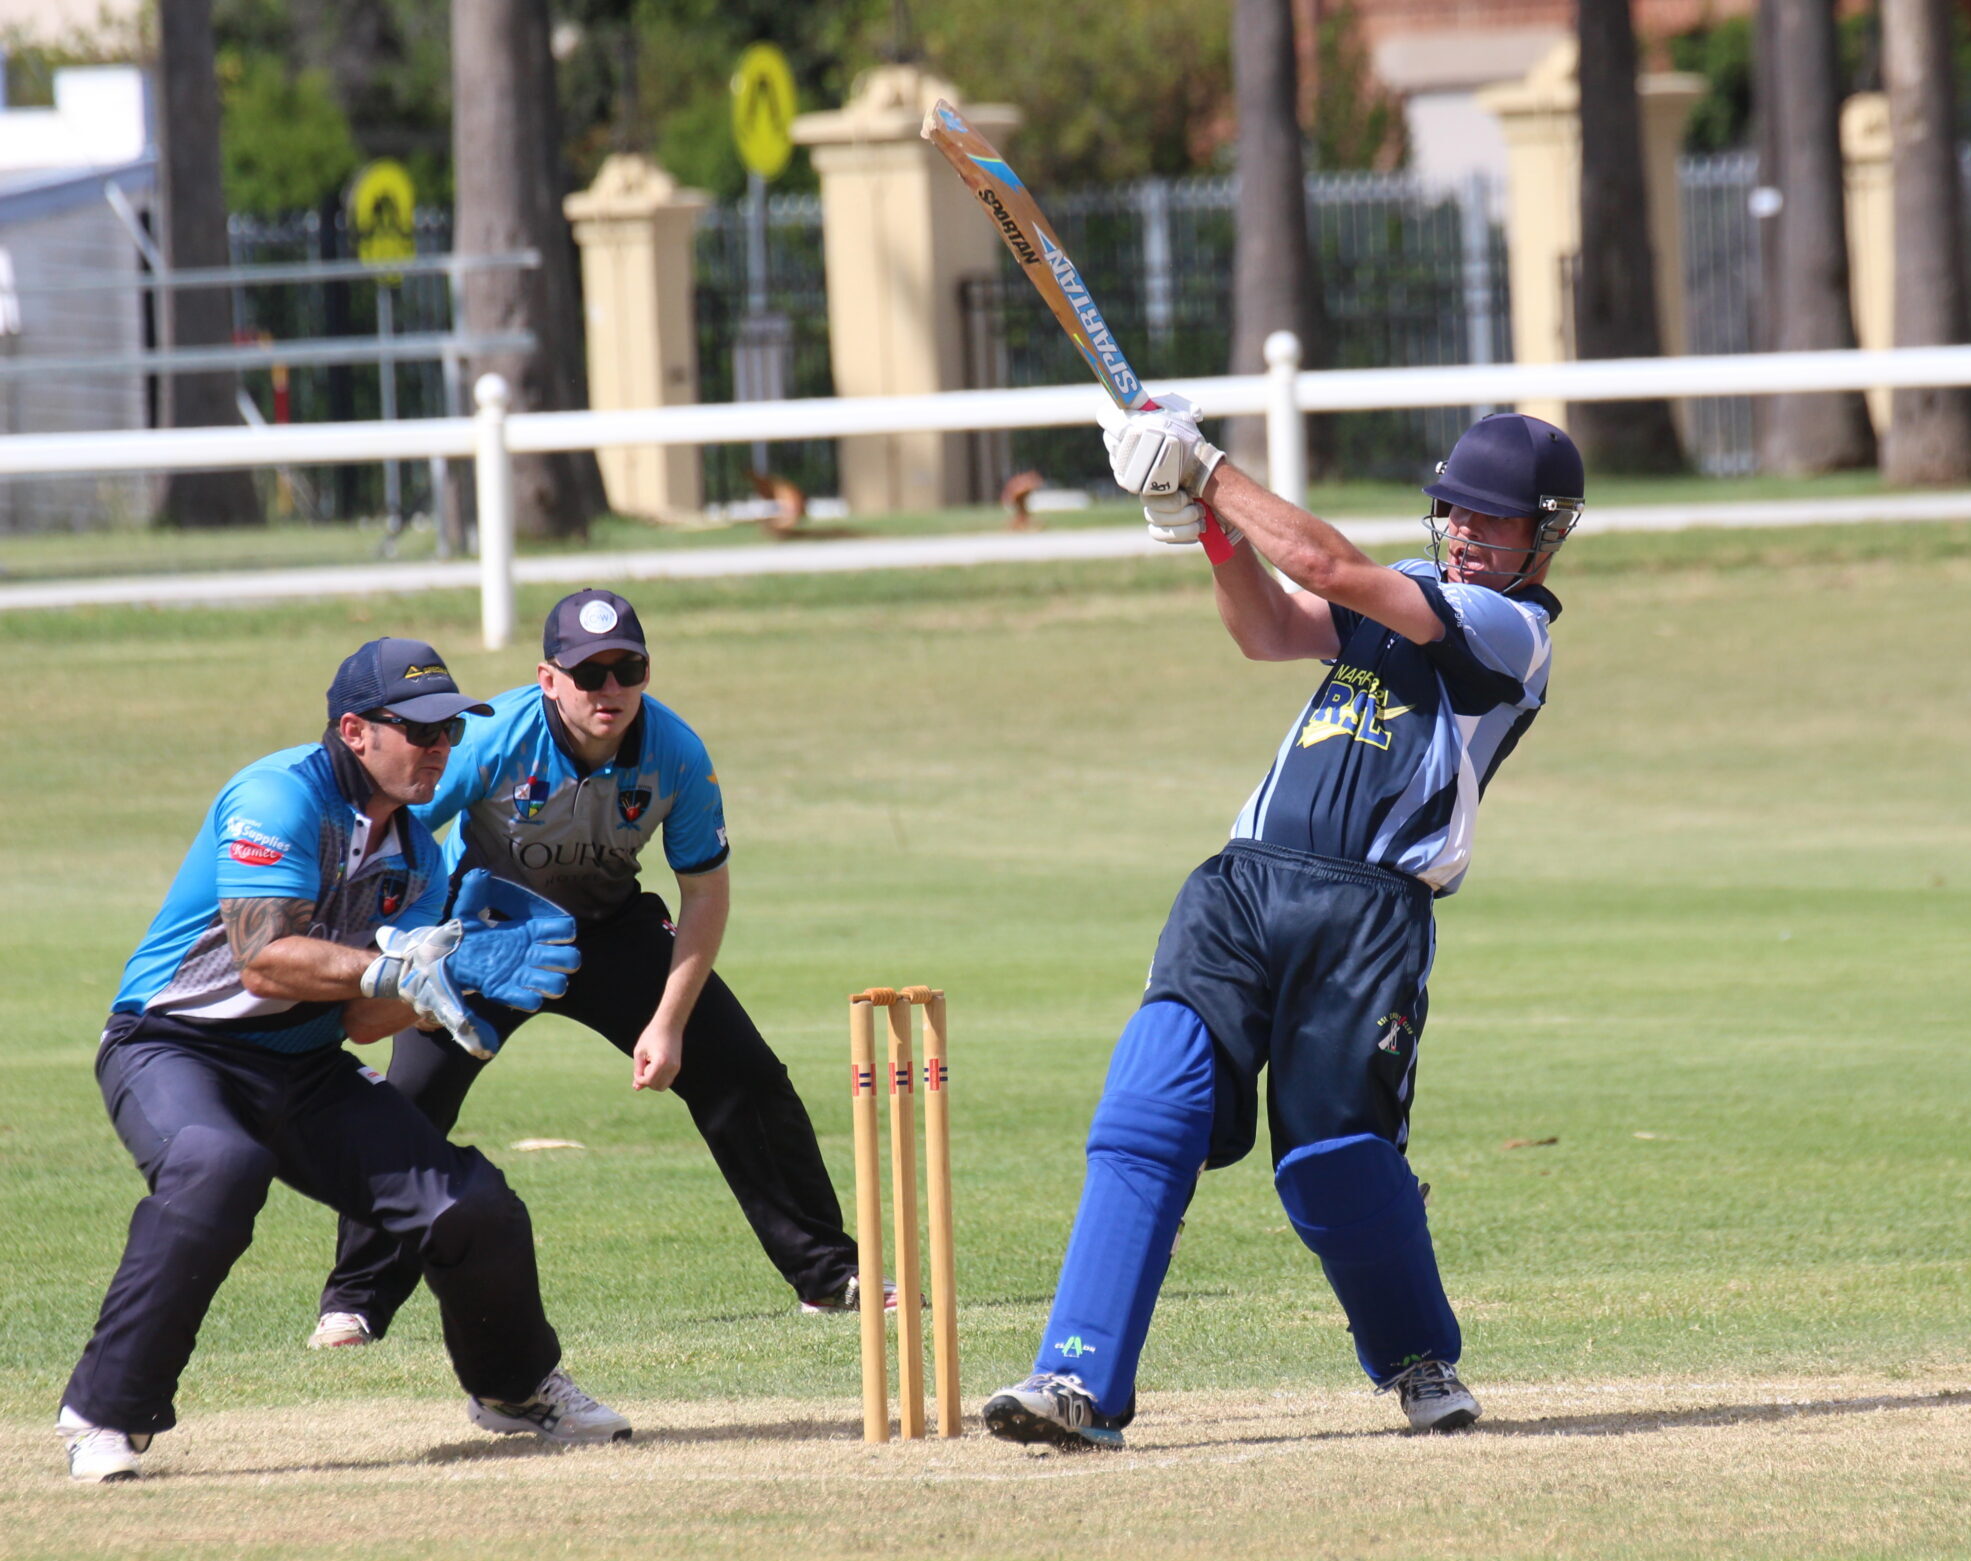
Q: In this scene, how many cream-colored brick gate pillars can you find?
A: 4